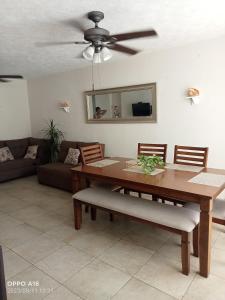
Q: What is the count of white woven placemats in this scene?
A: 5